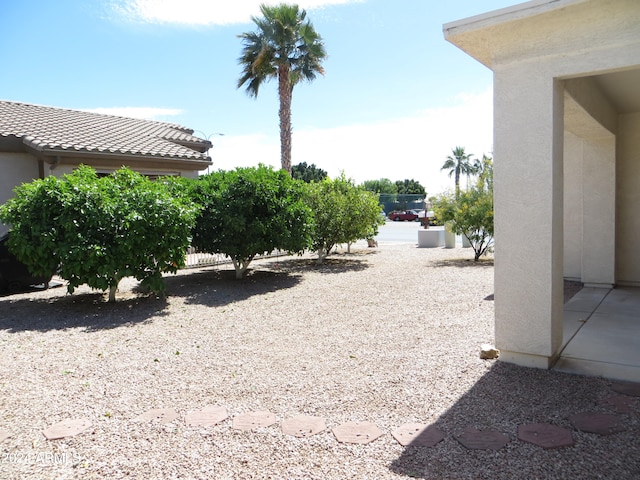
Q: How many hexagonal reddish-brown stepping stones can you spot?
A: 13